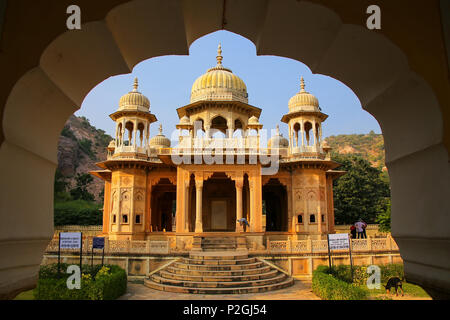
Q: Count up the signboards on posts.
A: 3